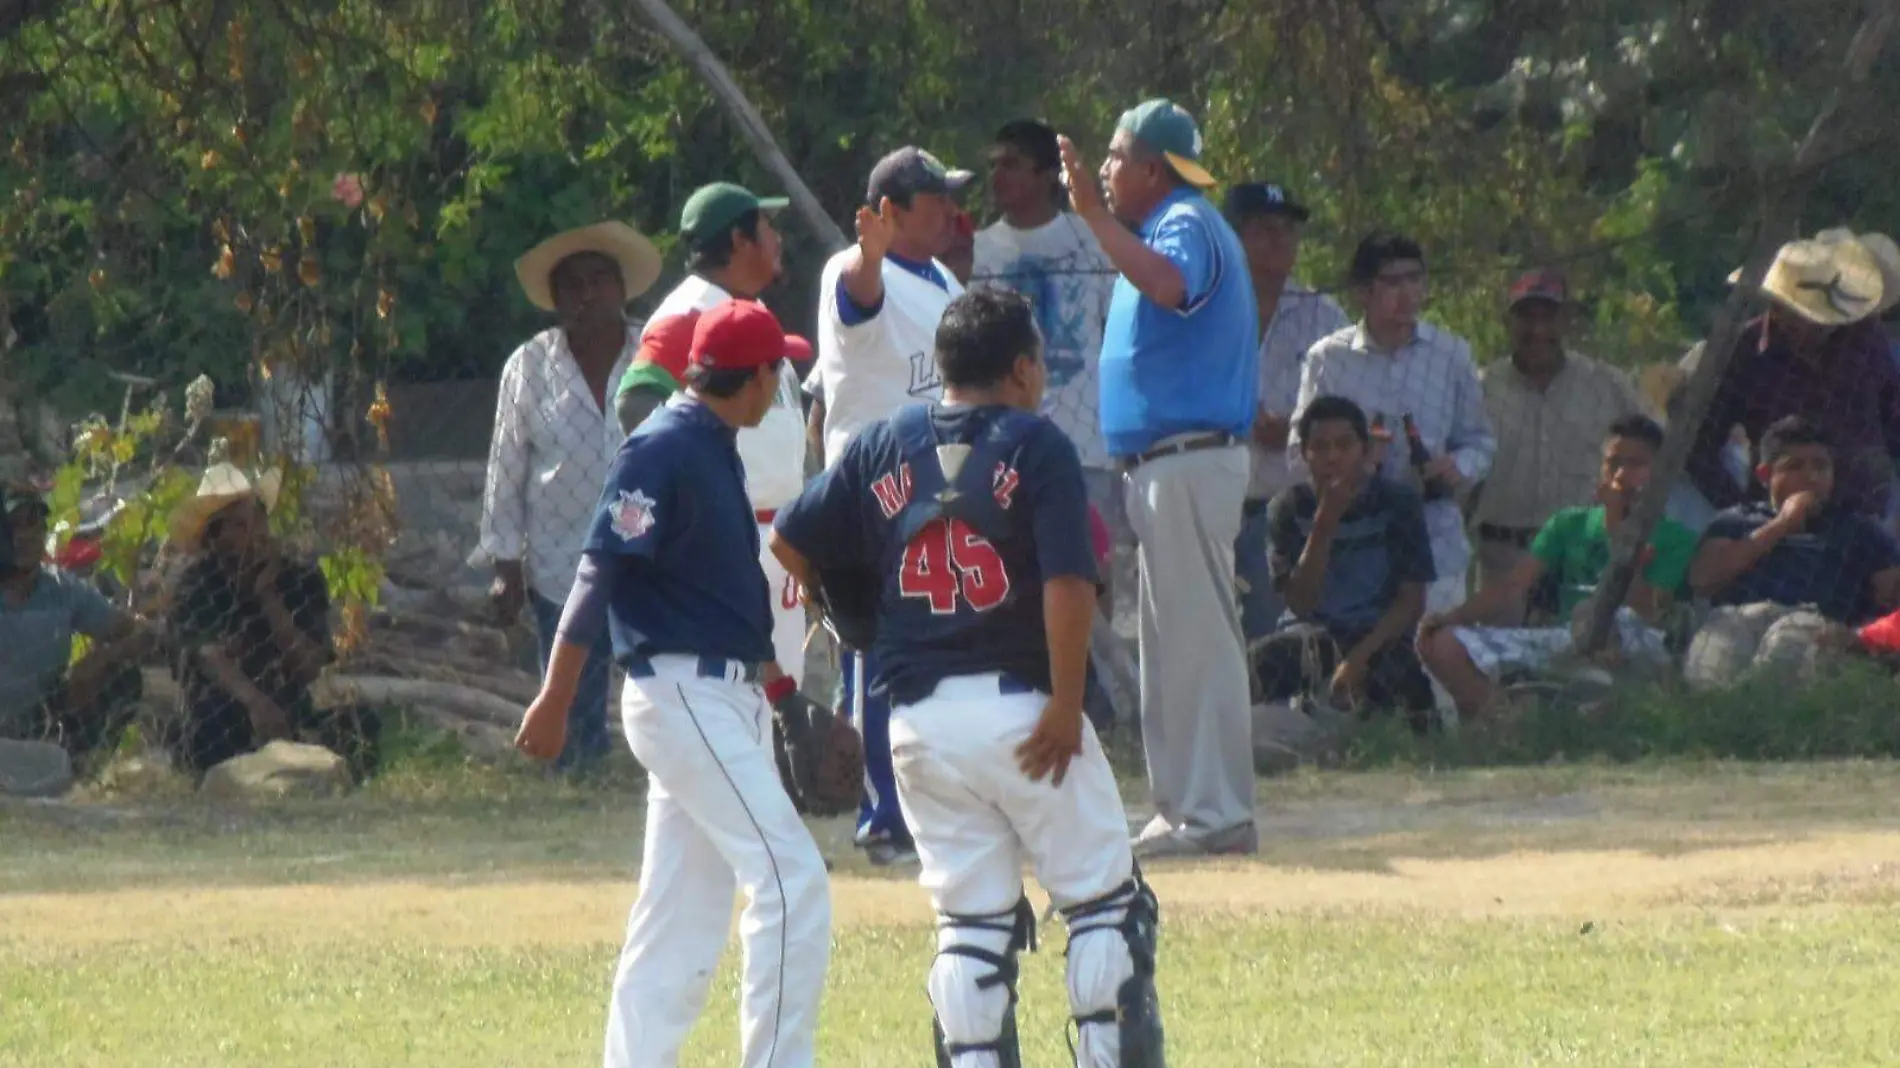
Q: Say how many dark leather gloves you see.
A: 2